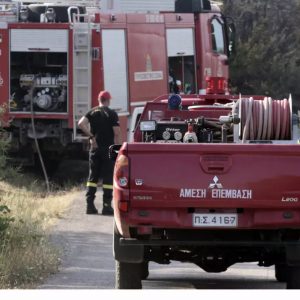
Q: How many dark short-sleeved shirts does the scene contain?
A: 1